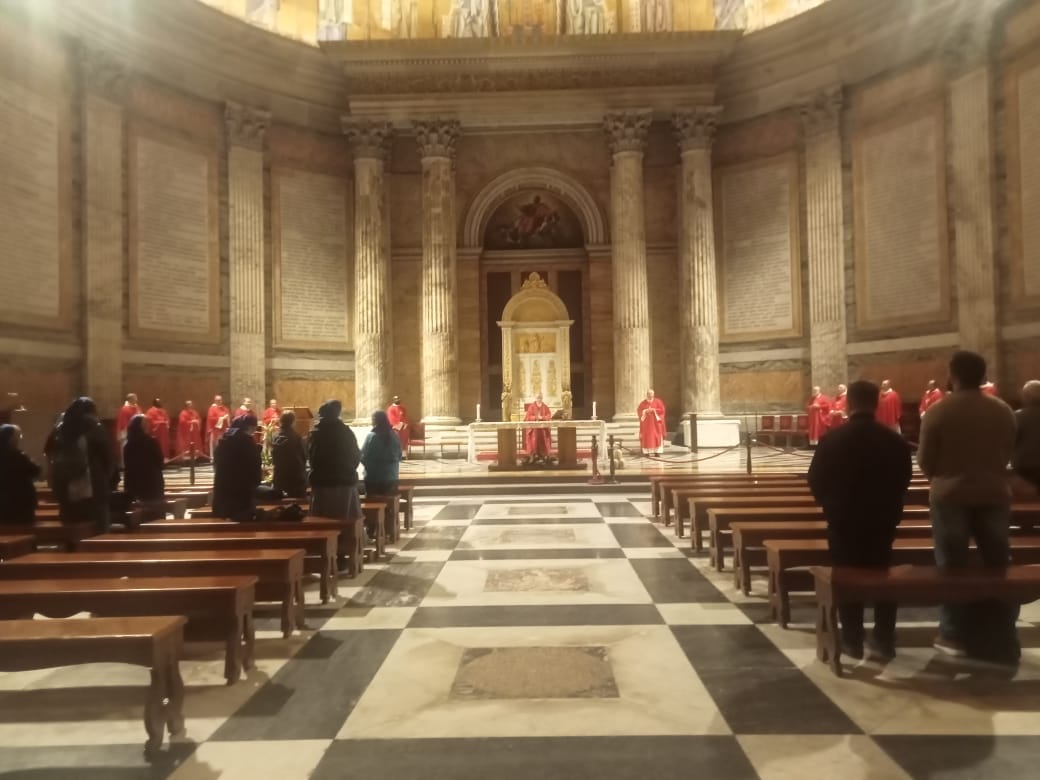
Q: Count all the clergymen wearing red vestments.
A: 14